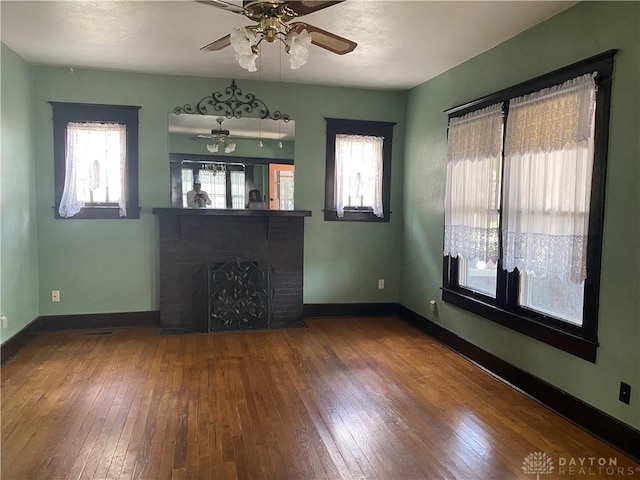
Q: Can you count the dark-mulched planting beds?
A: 0